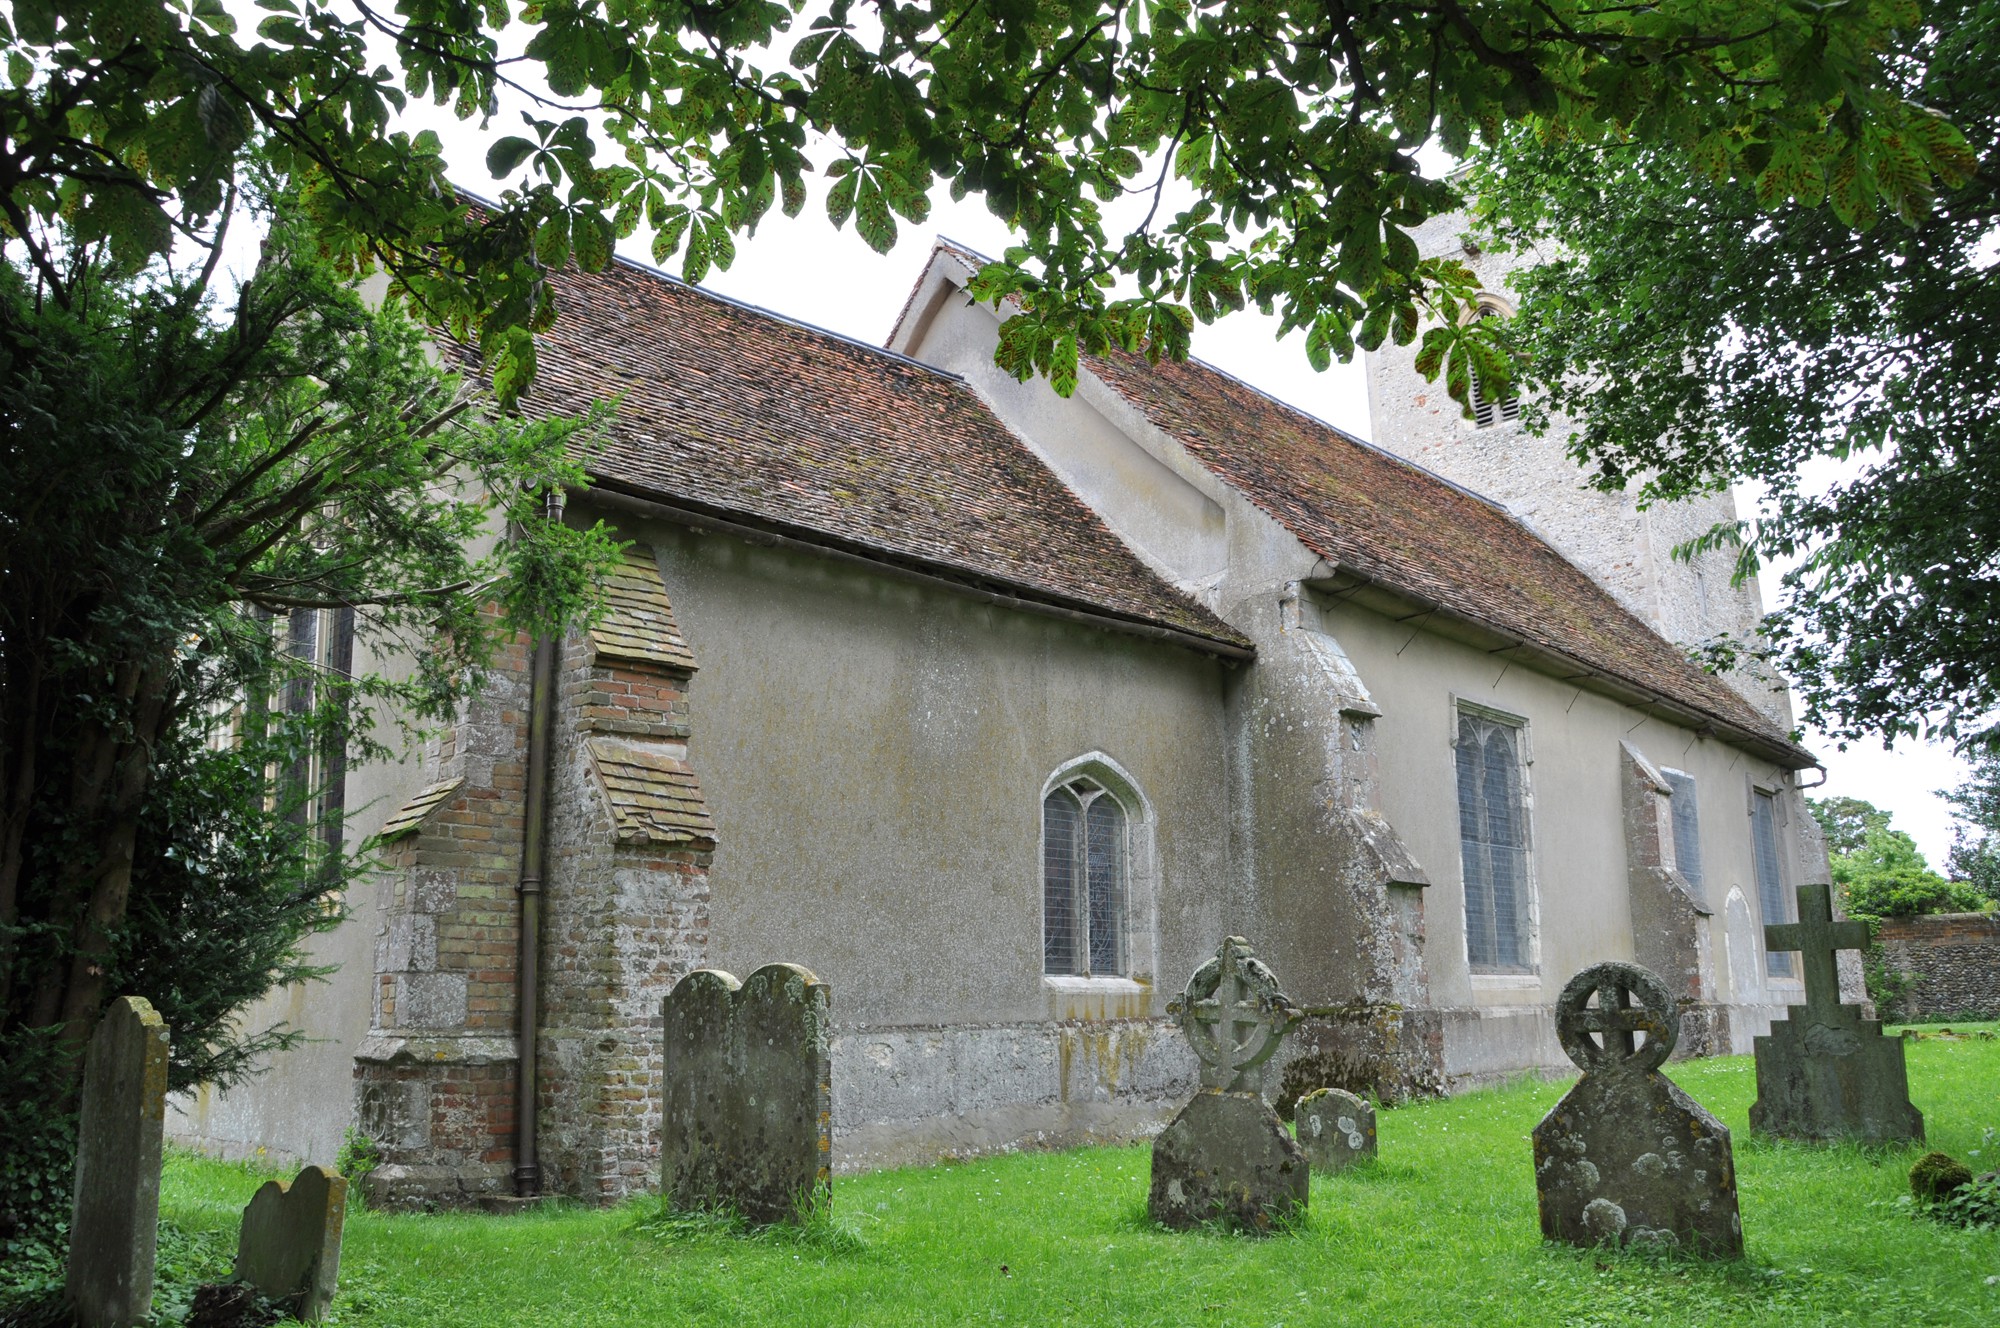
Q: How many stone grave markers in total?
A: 7